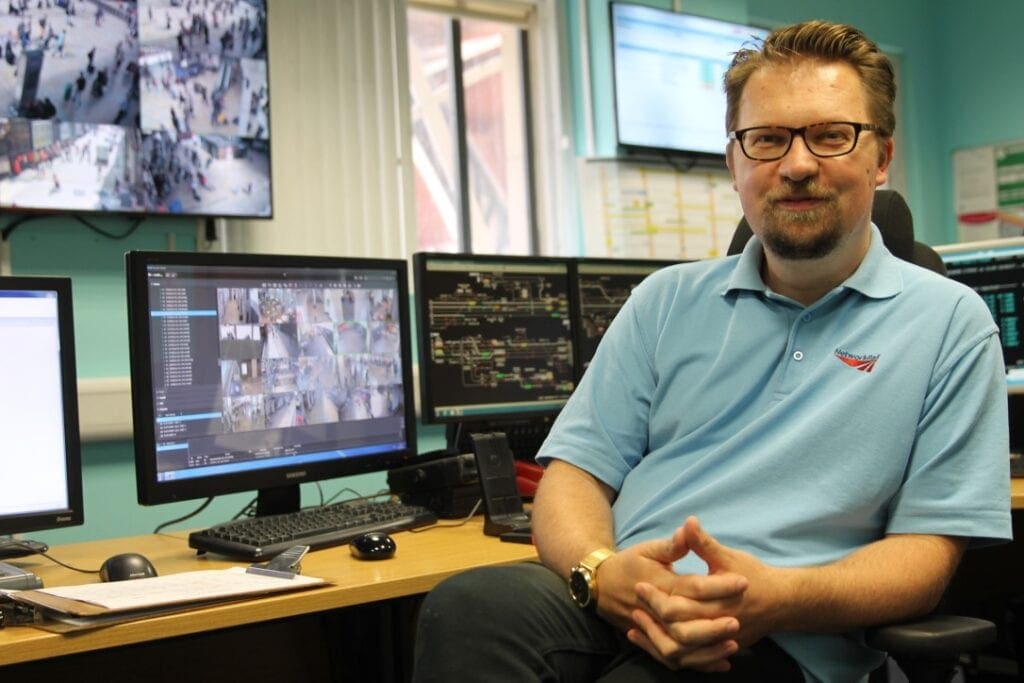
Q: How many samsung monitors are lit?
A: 1